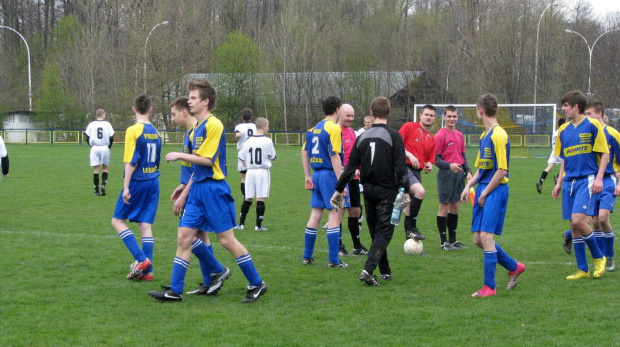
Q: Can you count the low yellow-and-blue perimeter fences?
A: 1